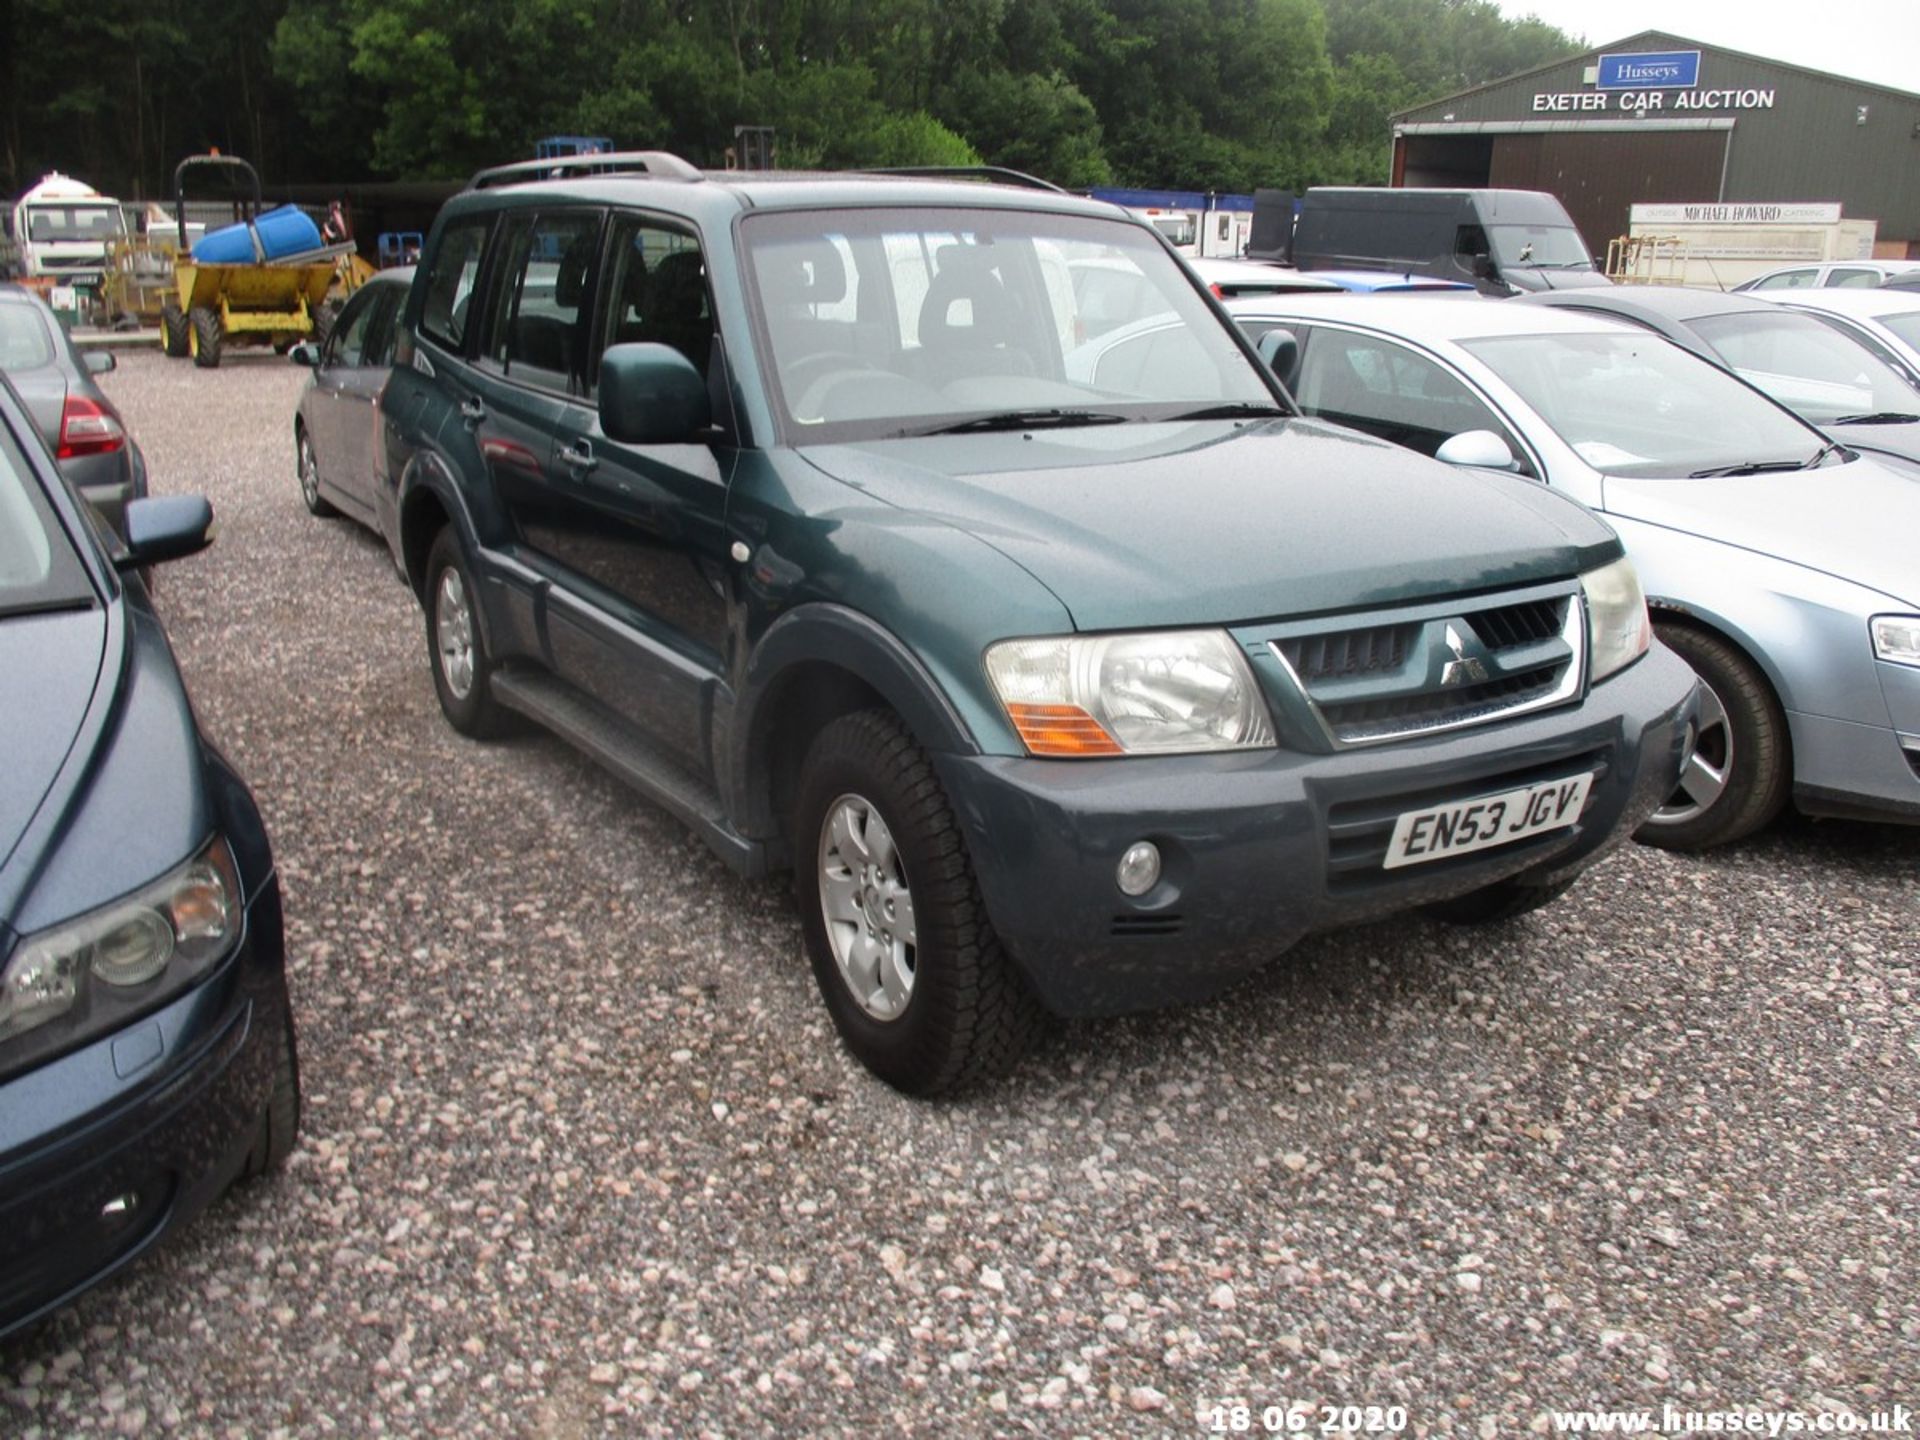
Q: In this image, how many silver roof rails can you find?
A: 2